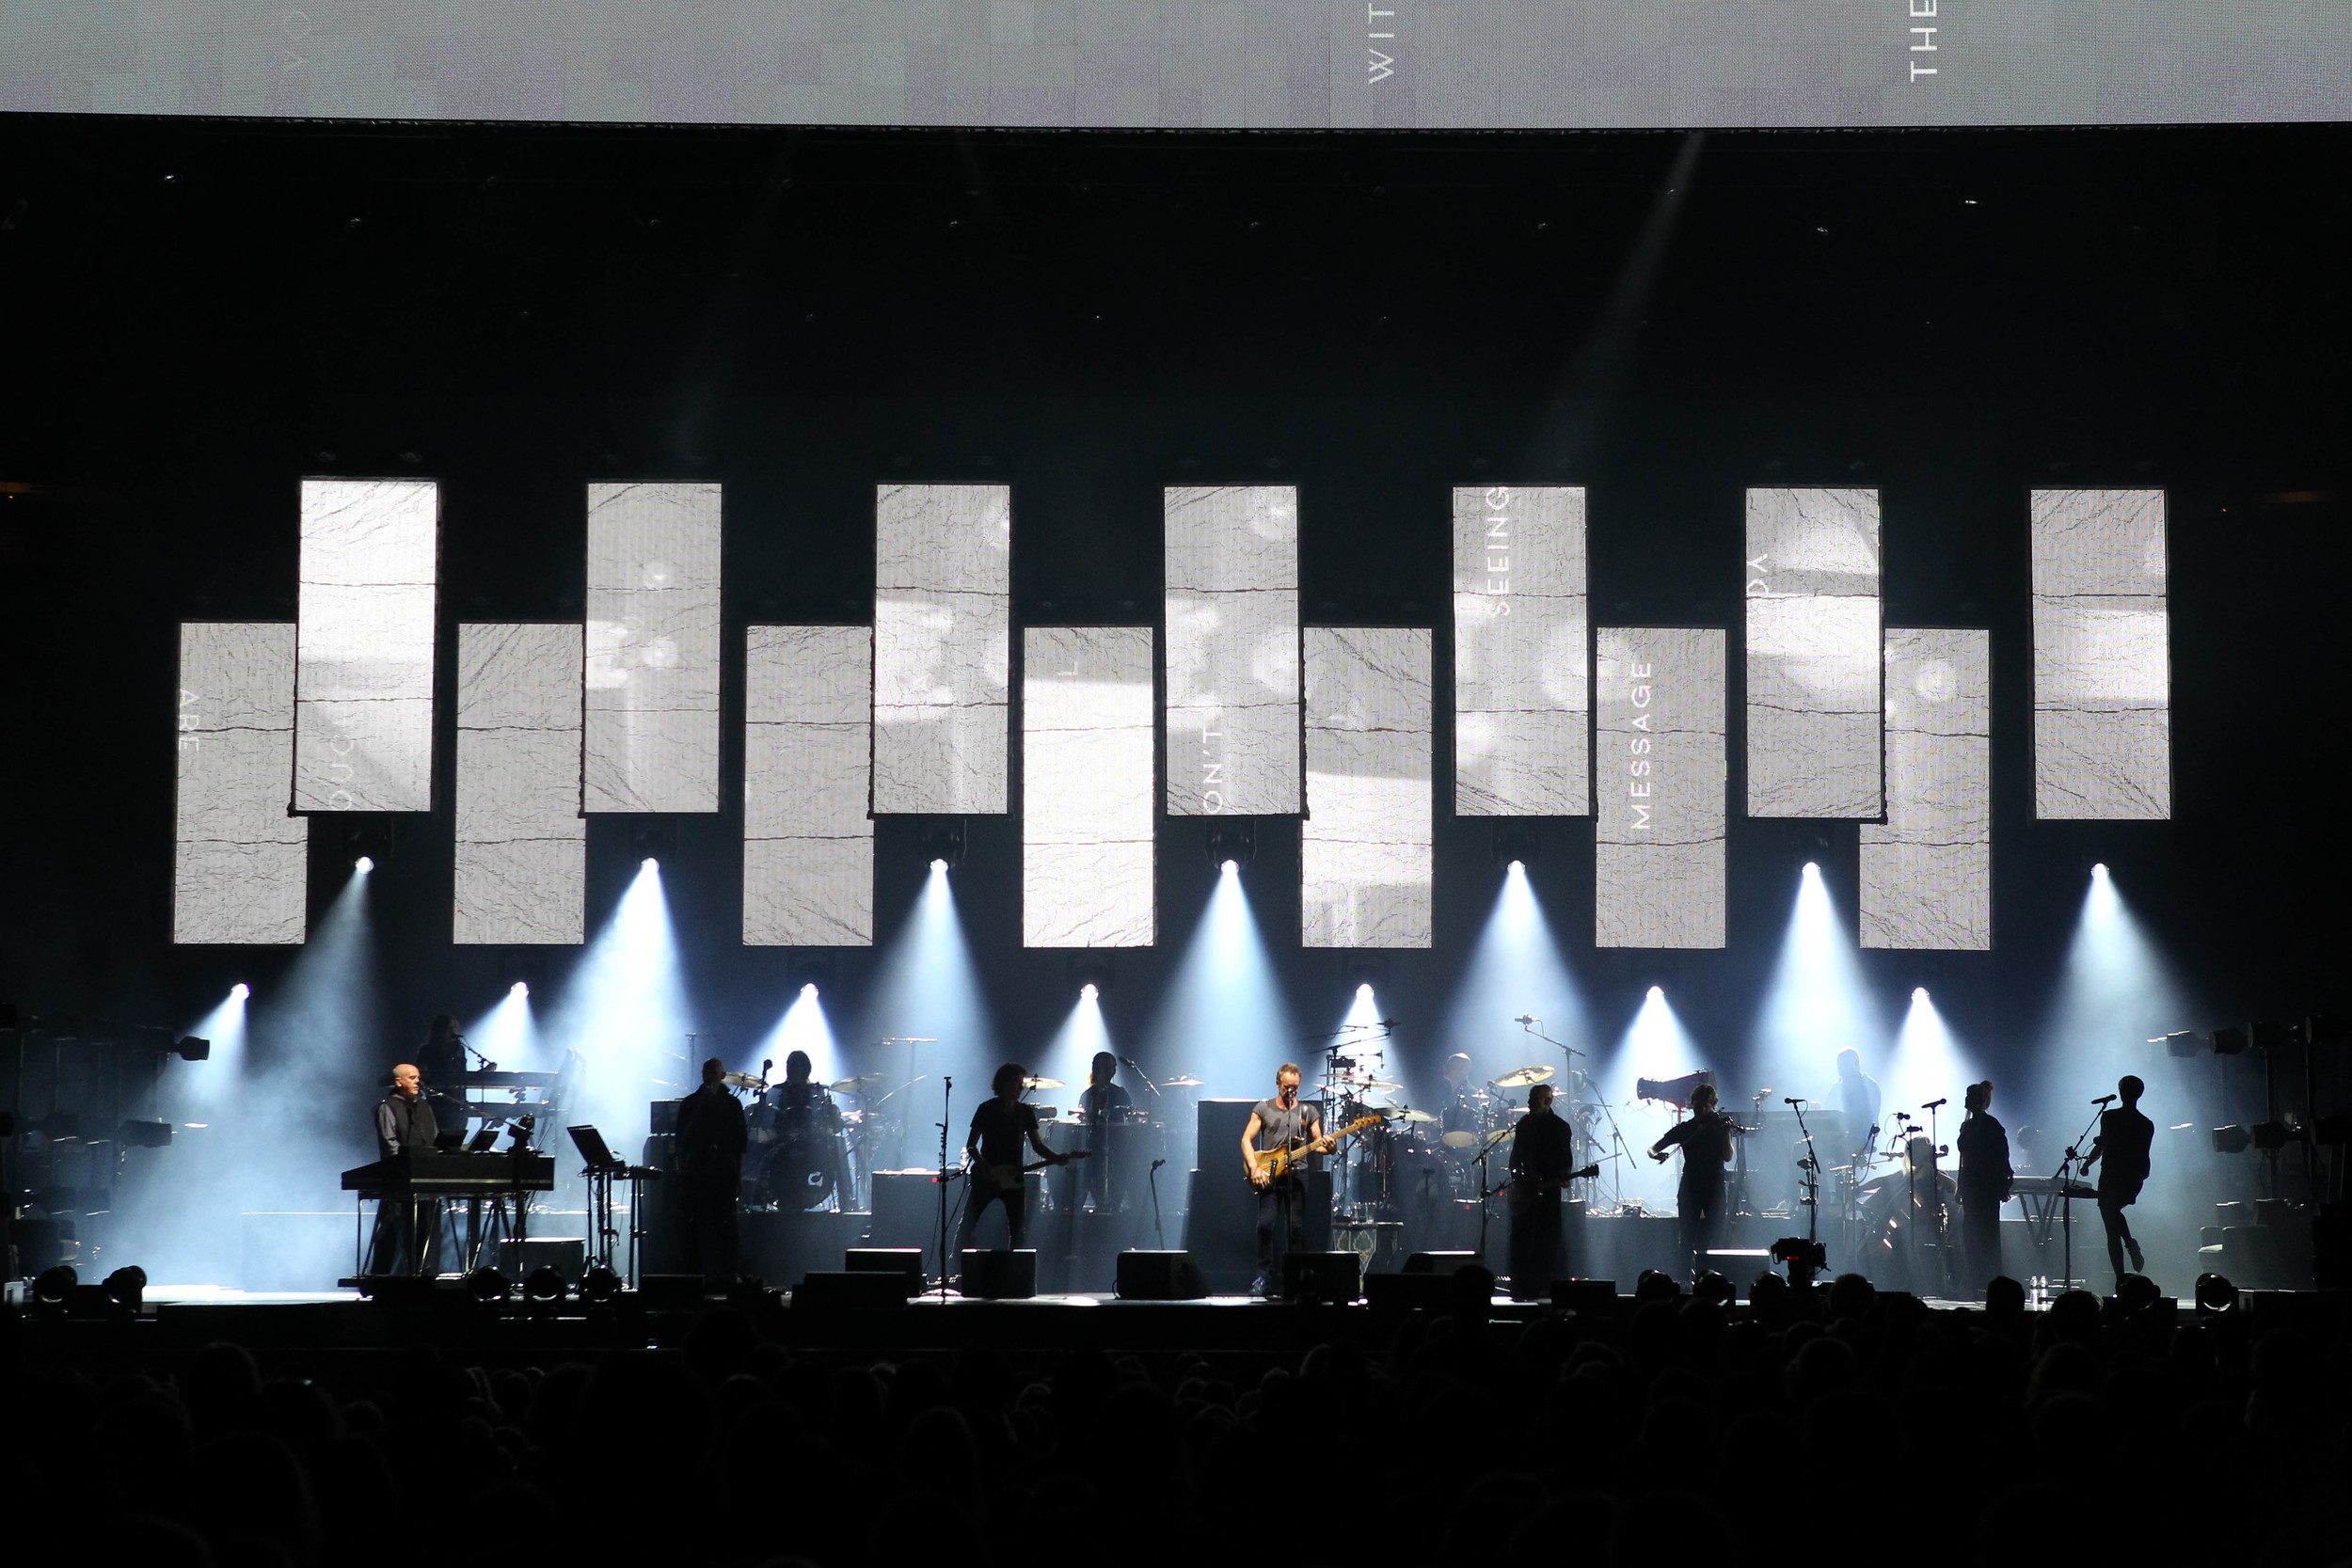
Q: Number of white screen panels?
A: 14